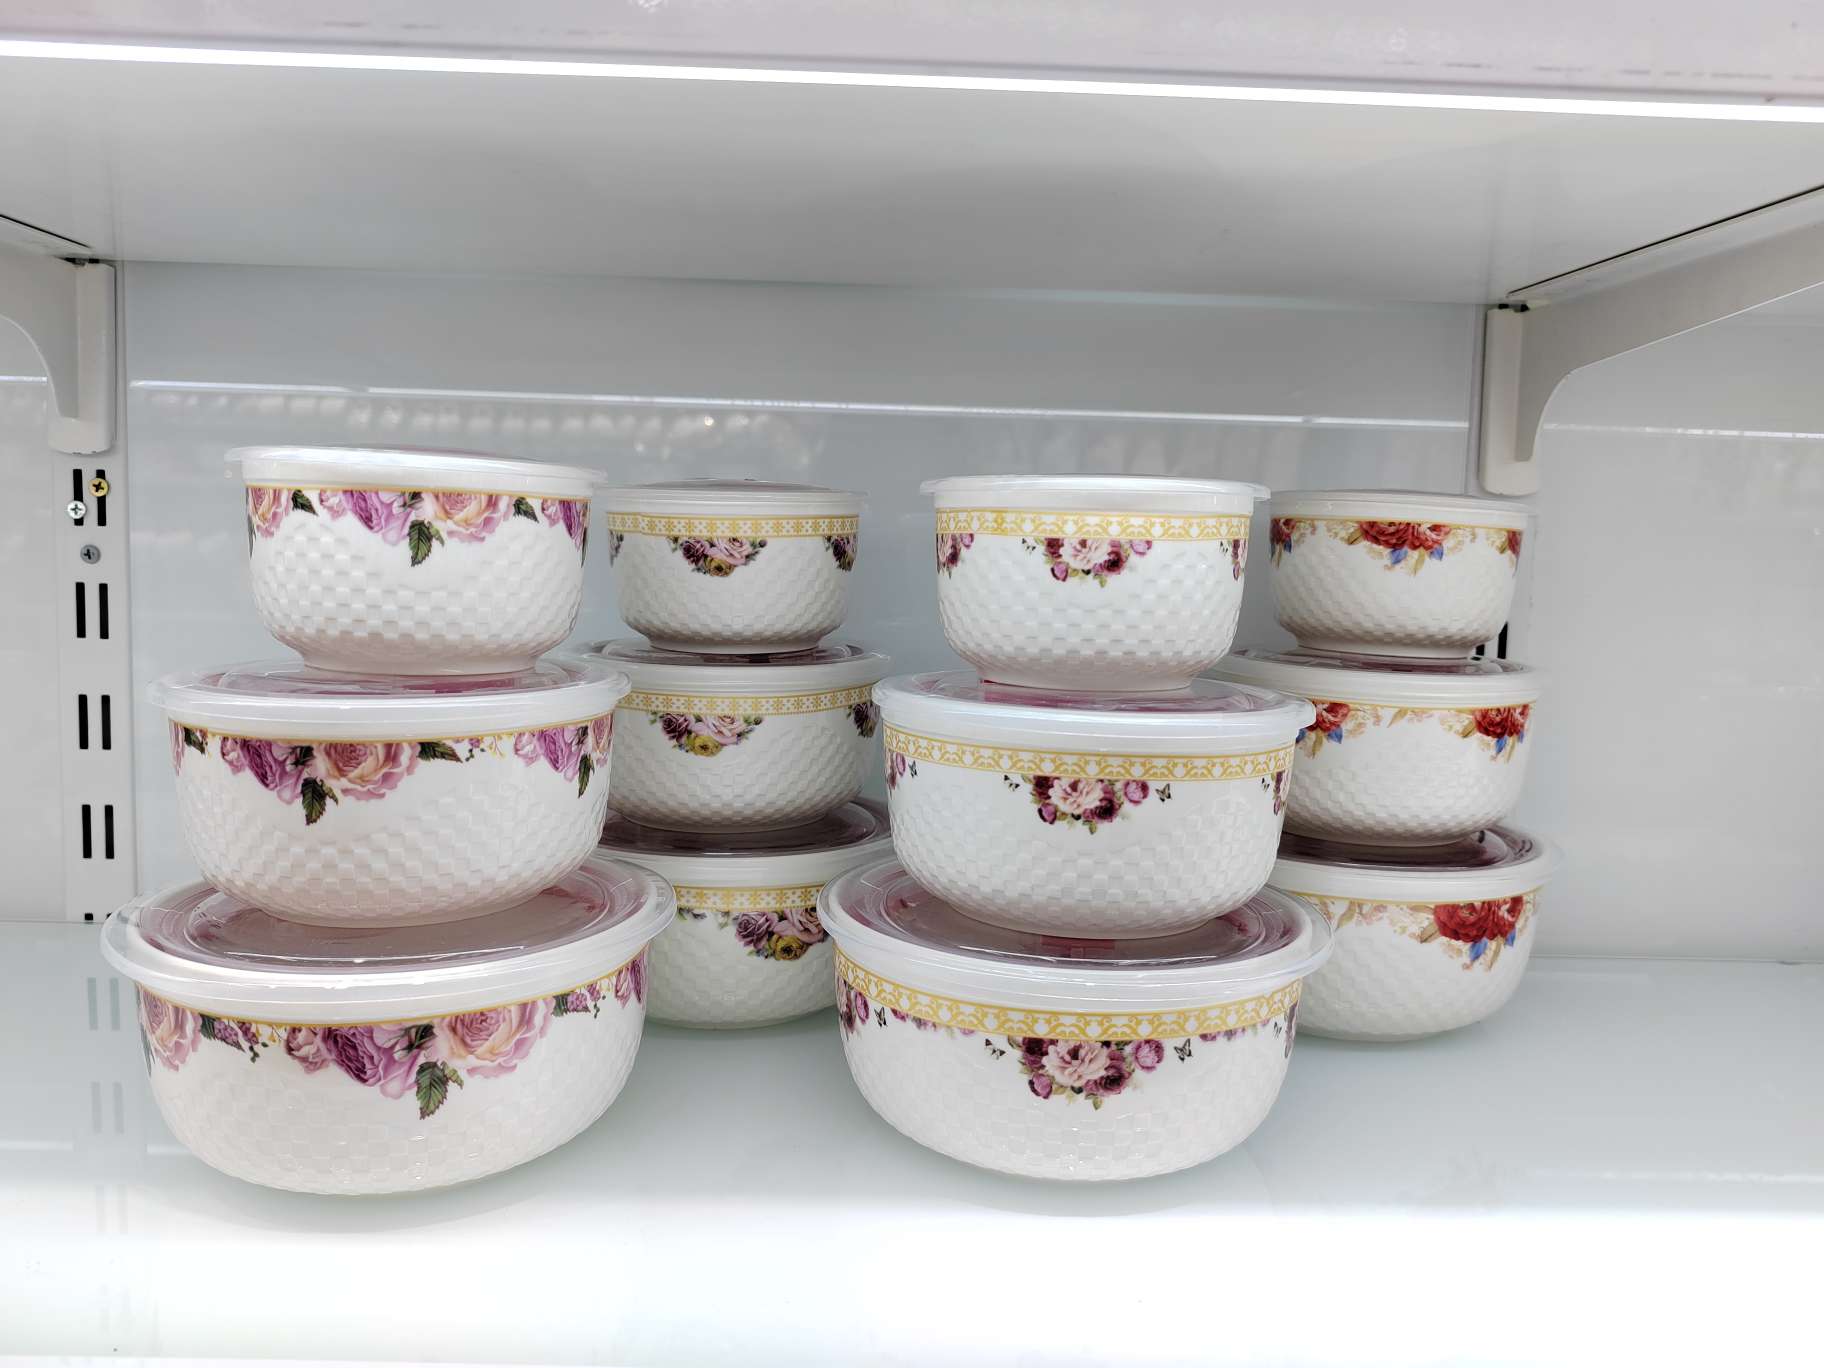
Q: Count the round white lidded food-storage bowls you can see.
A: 12